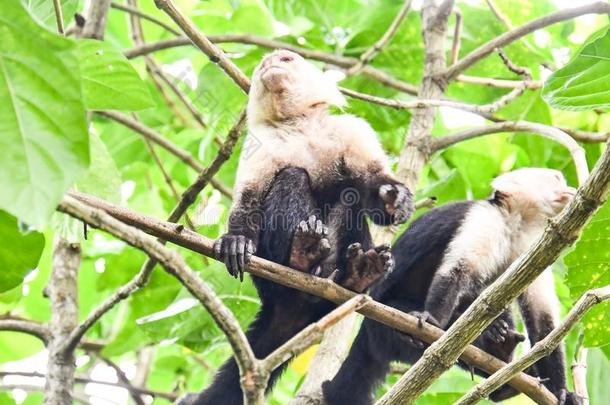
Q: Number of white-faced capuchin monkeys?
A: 2